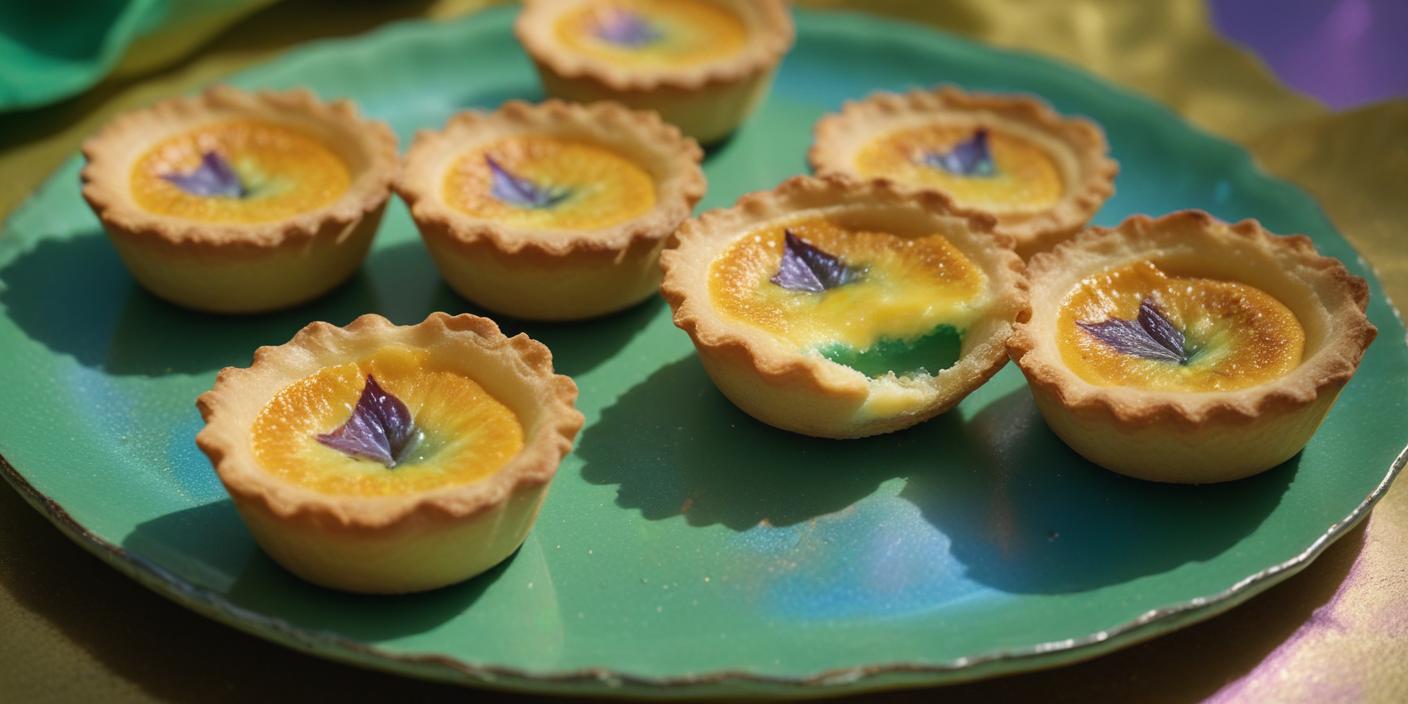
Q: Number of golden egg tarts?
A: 7